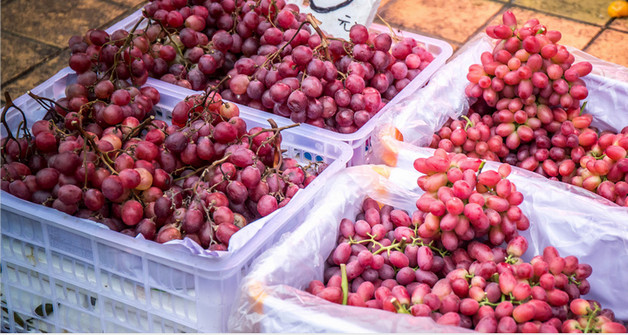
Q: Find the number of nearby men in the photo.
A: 0